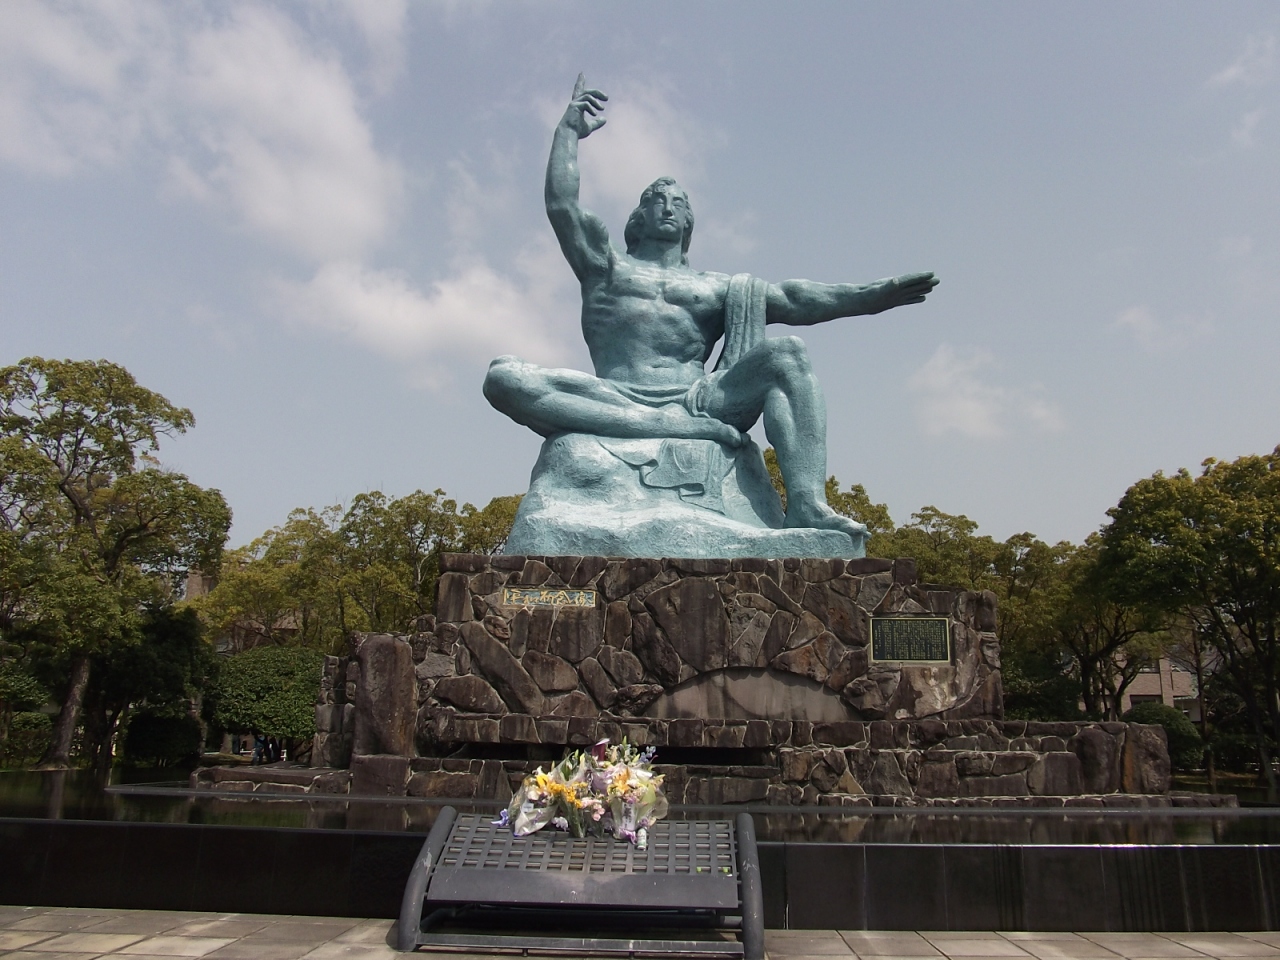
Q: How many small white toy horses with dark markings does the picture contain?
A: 0